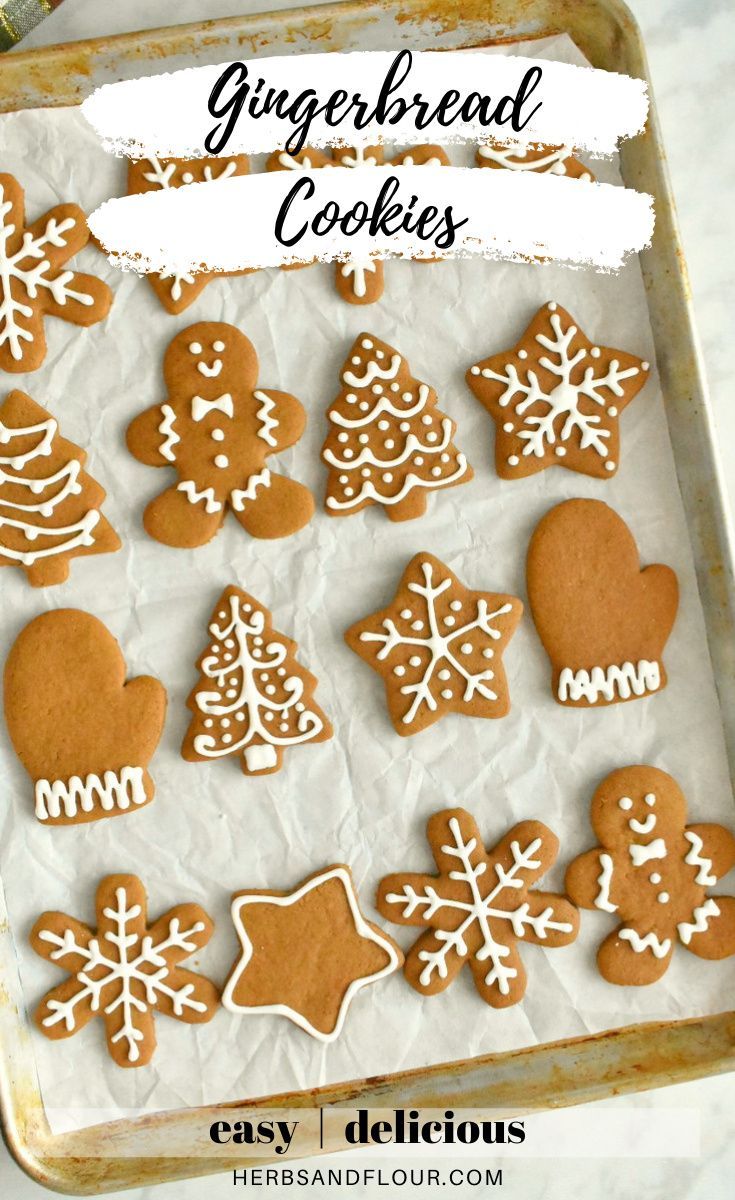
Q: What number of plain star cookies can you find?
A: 1